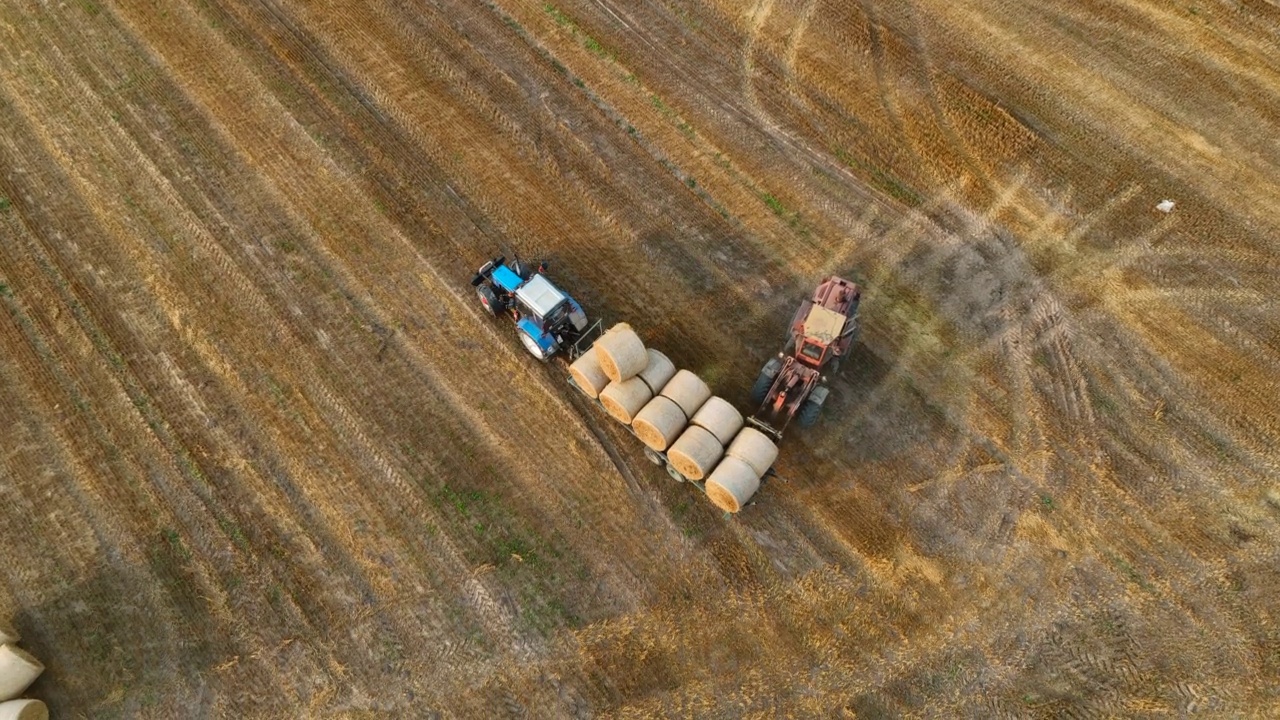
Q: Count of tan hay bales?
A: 13